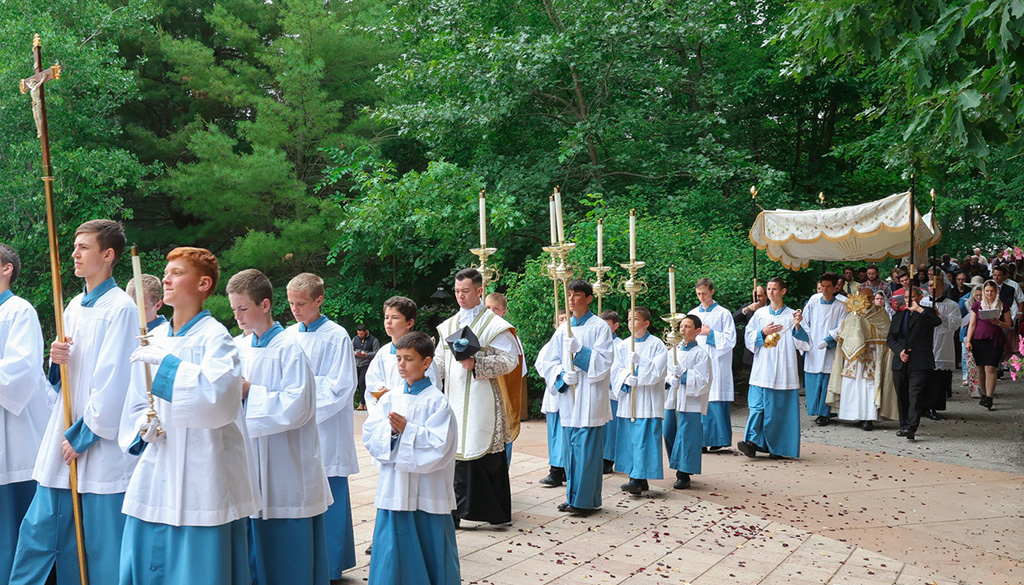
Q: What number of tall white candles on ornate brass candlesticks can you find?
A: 7